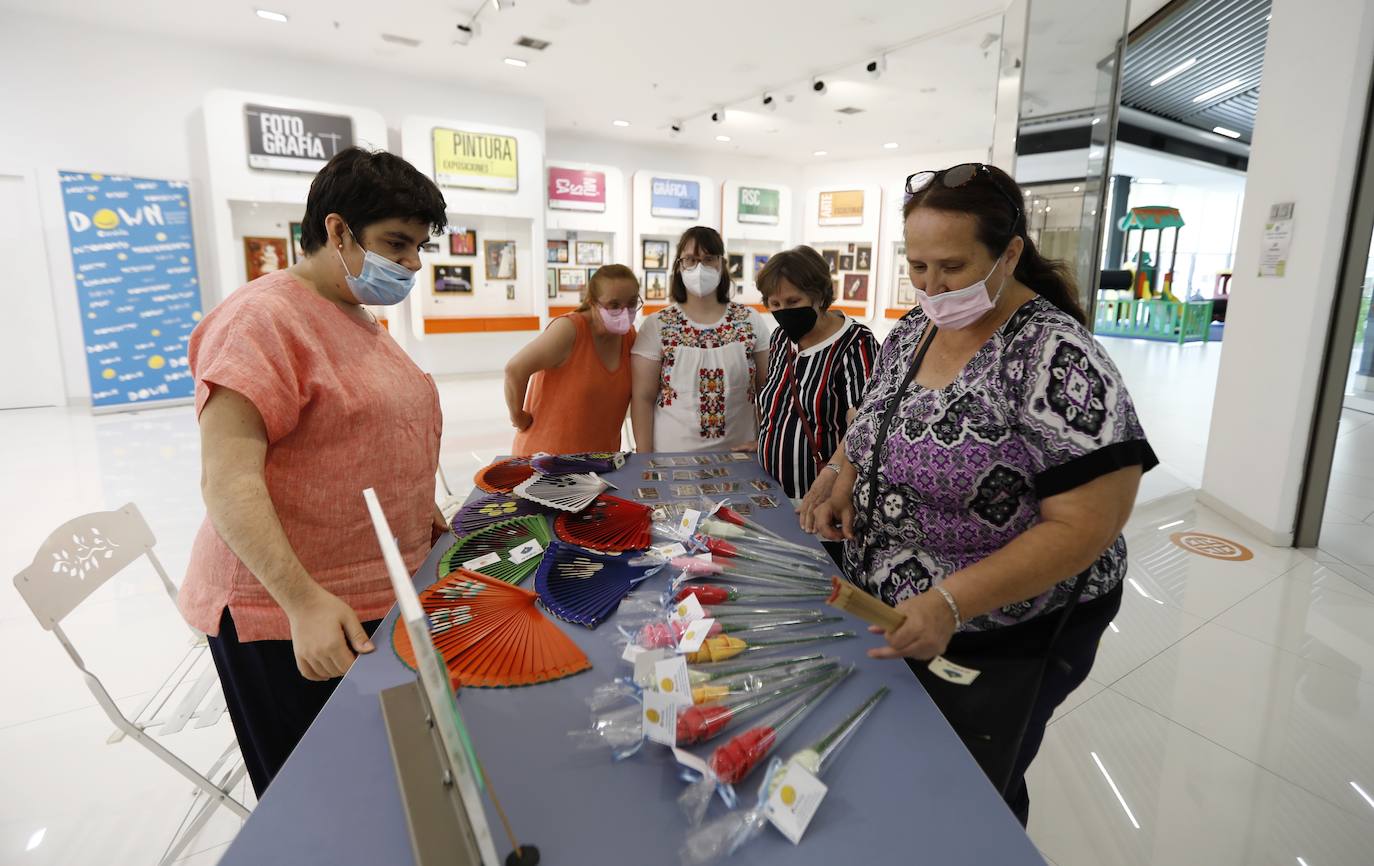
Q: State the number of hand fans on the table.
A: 8